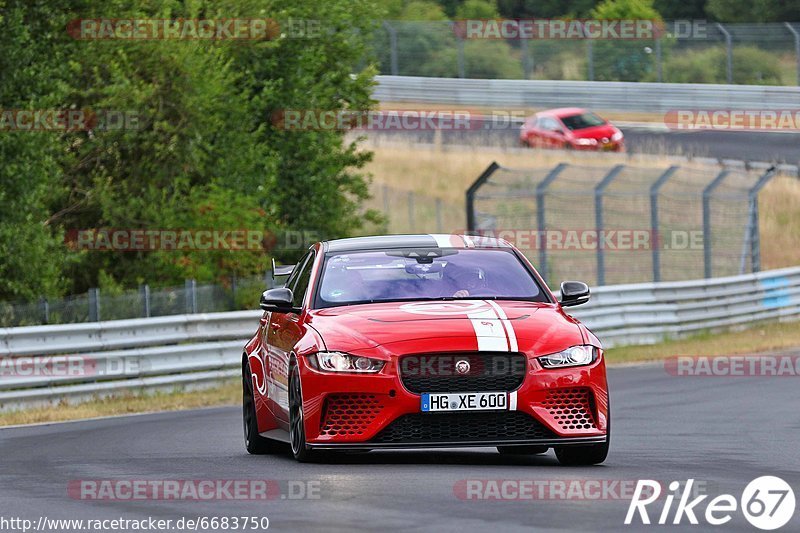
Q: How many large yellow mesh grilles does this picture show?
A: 0